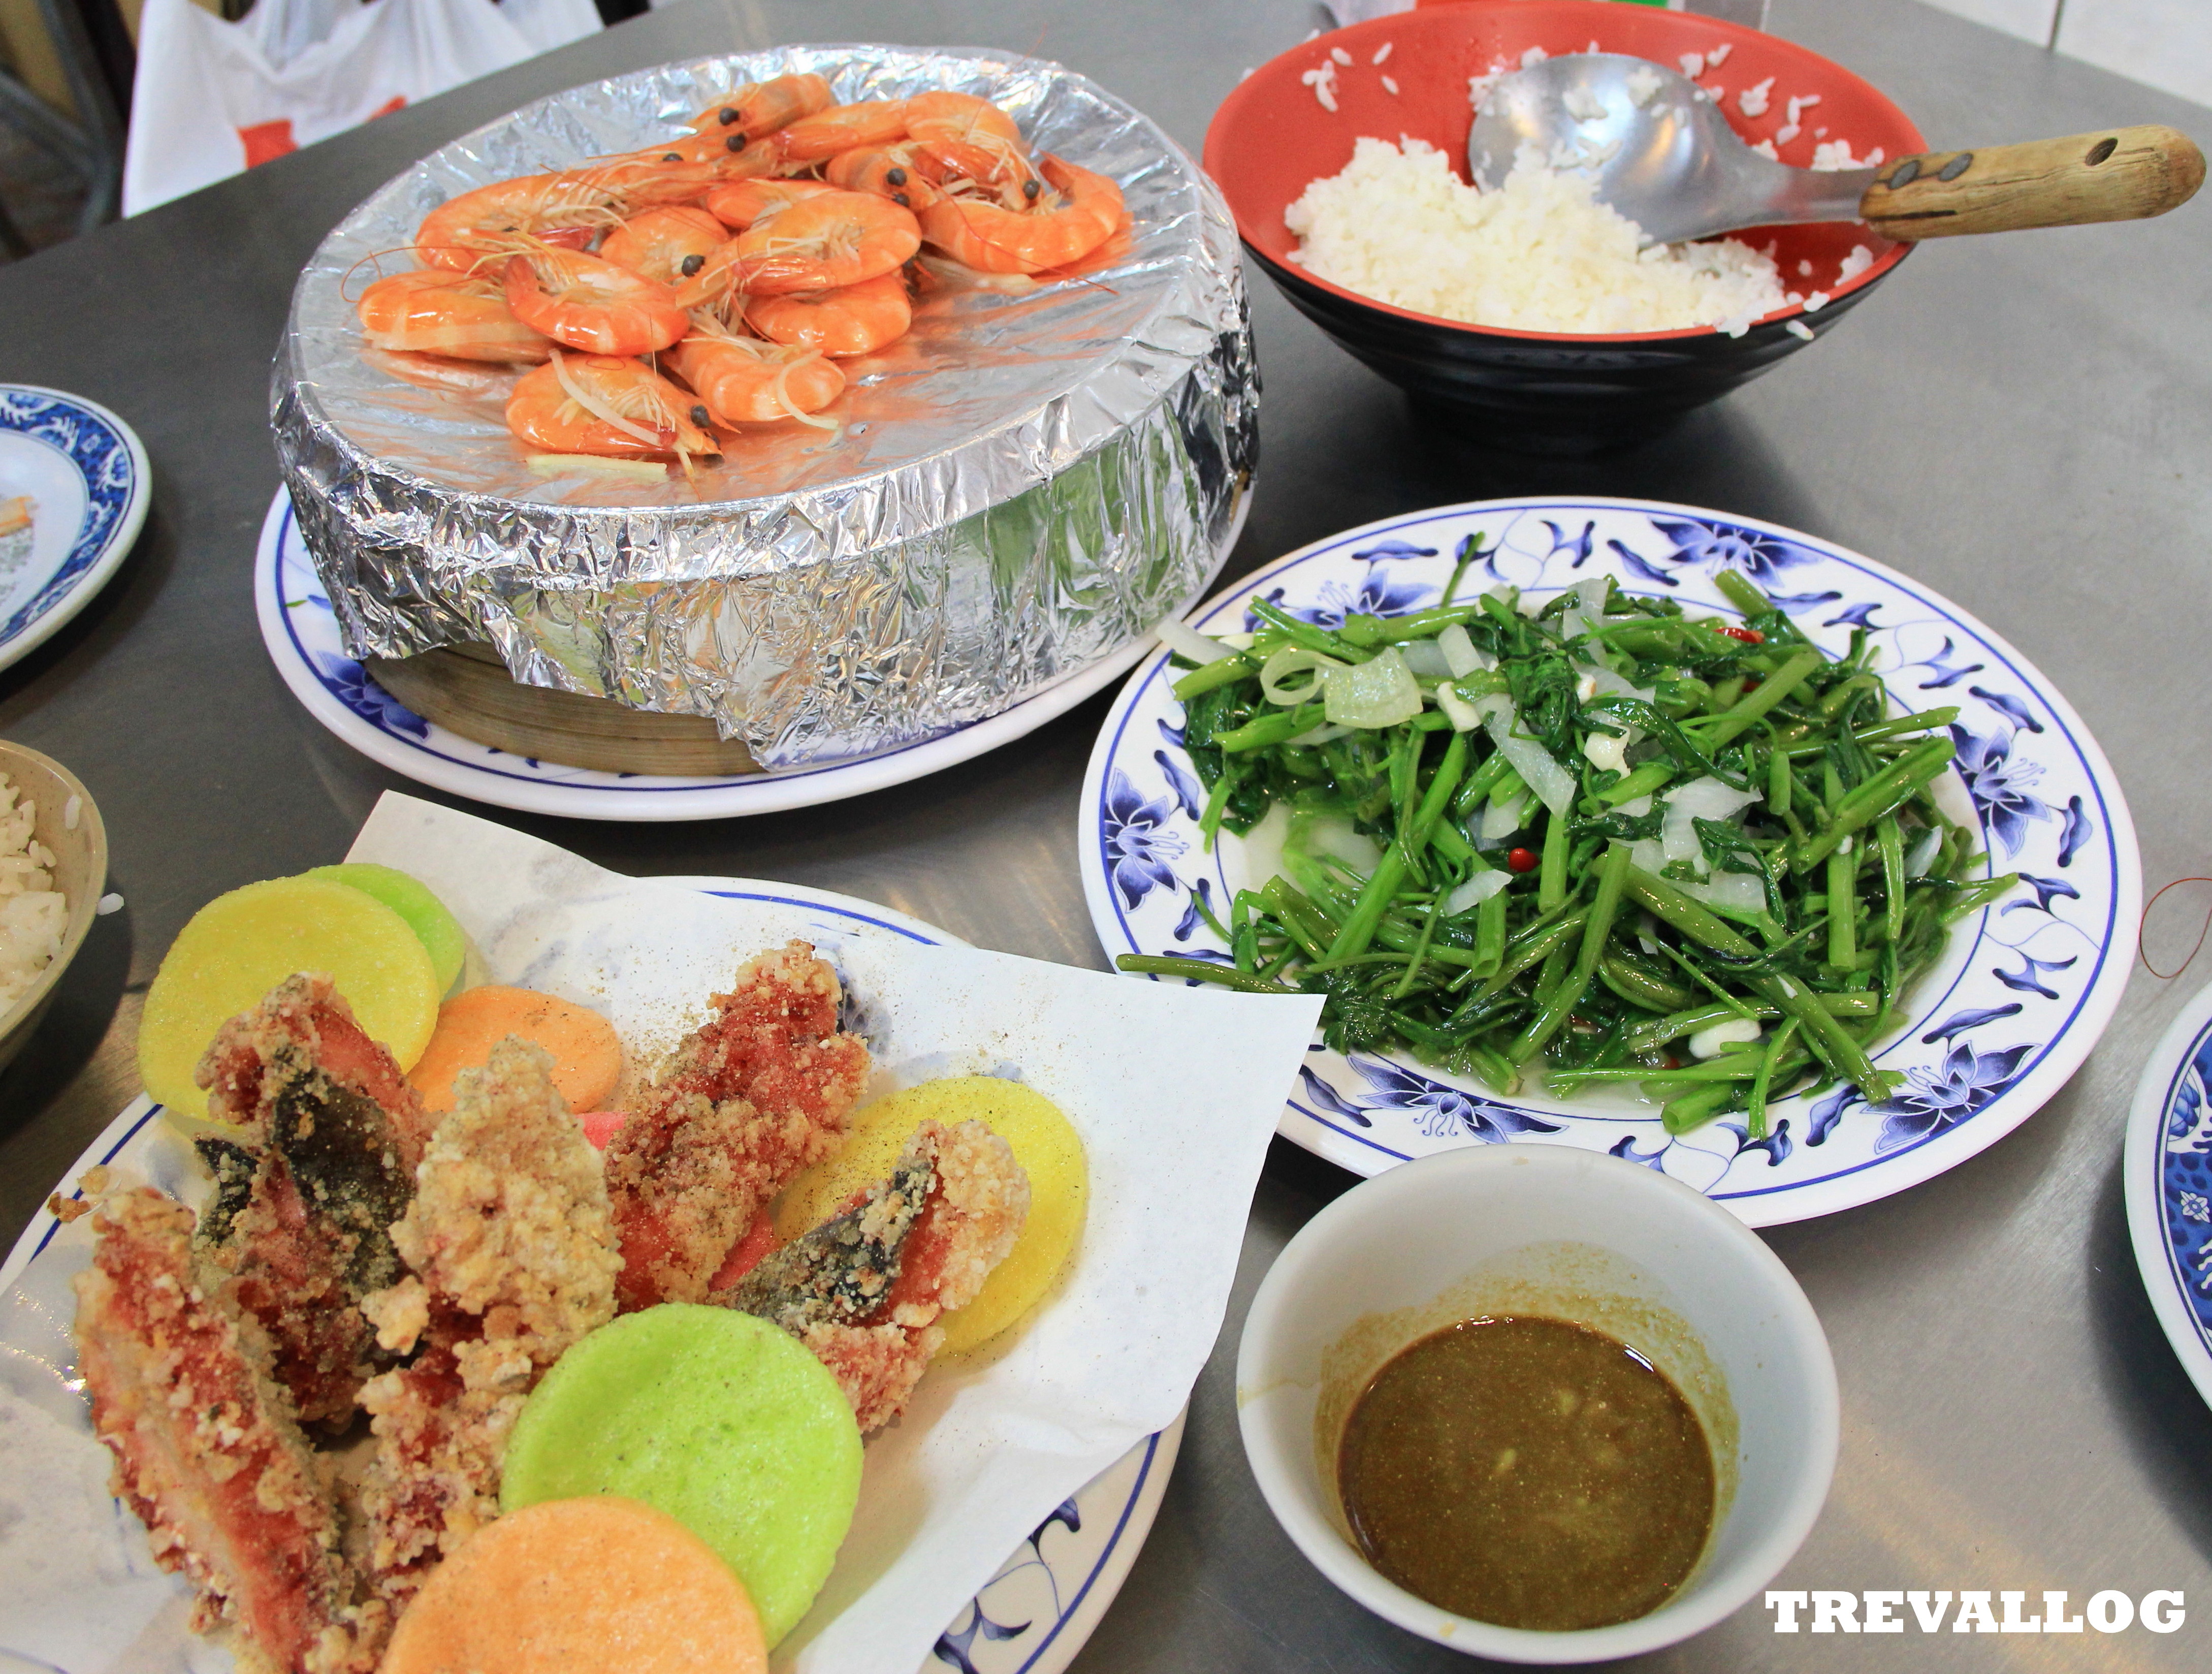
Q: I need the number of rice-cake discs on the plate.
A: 7